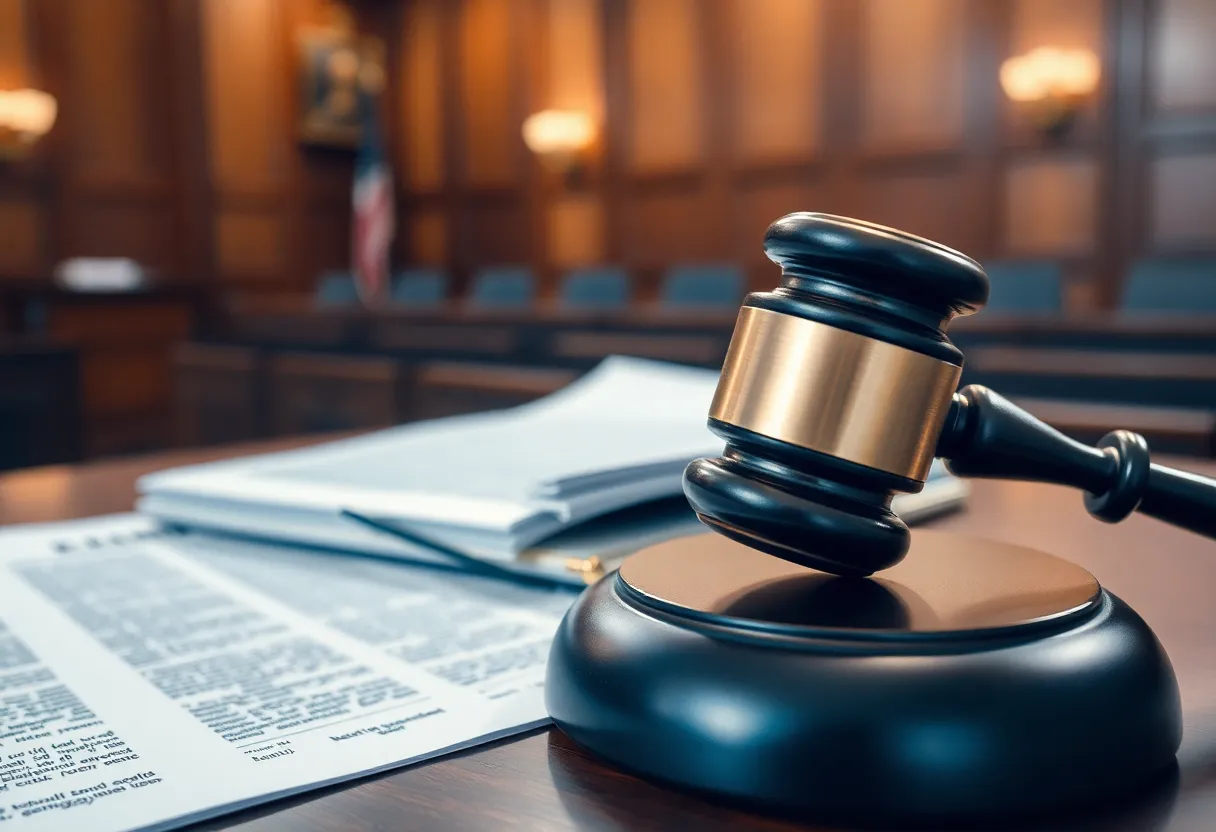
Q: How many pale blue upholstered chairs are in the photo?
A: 7